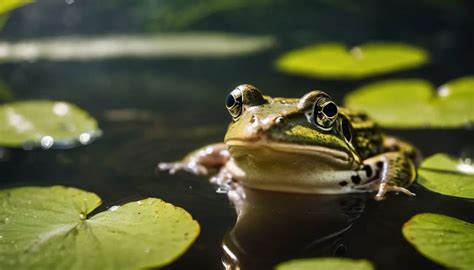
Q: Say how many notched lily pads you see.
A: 3